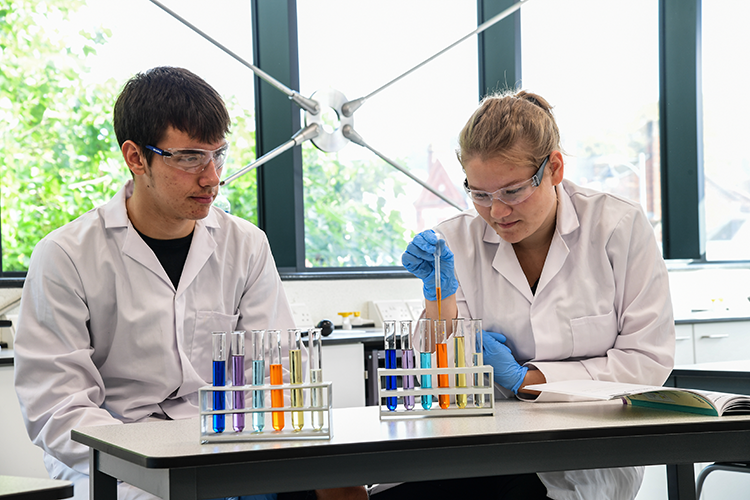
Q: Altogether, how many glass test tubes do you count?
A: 12